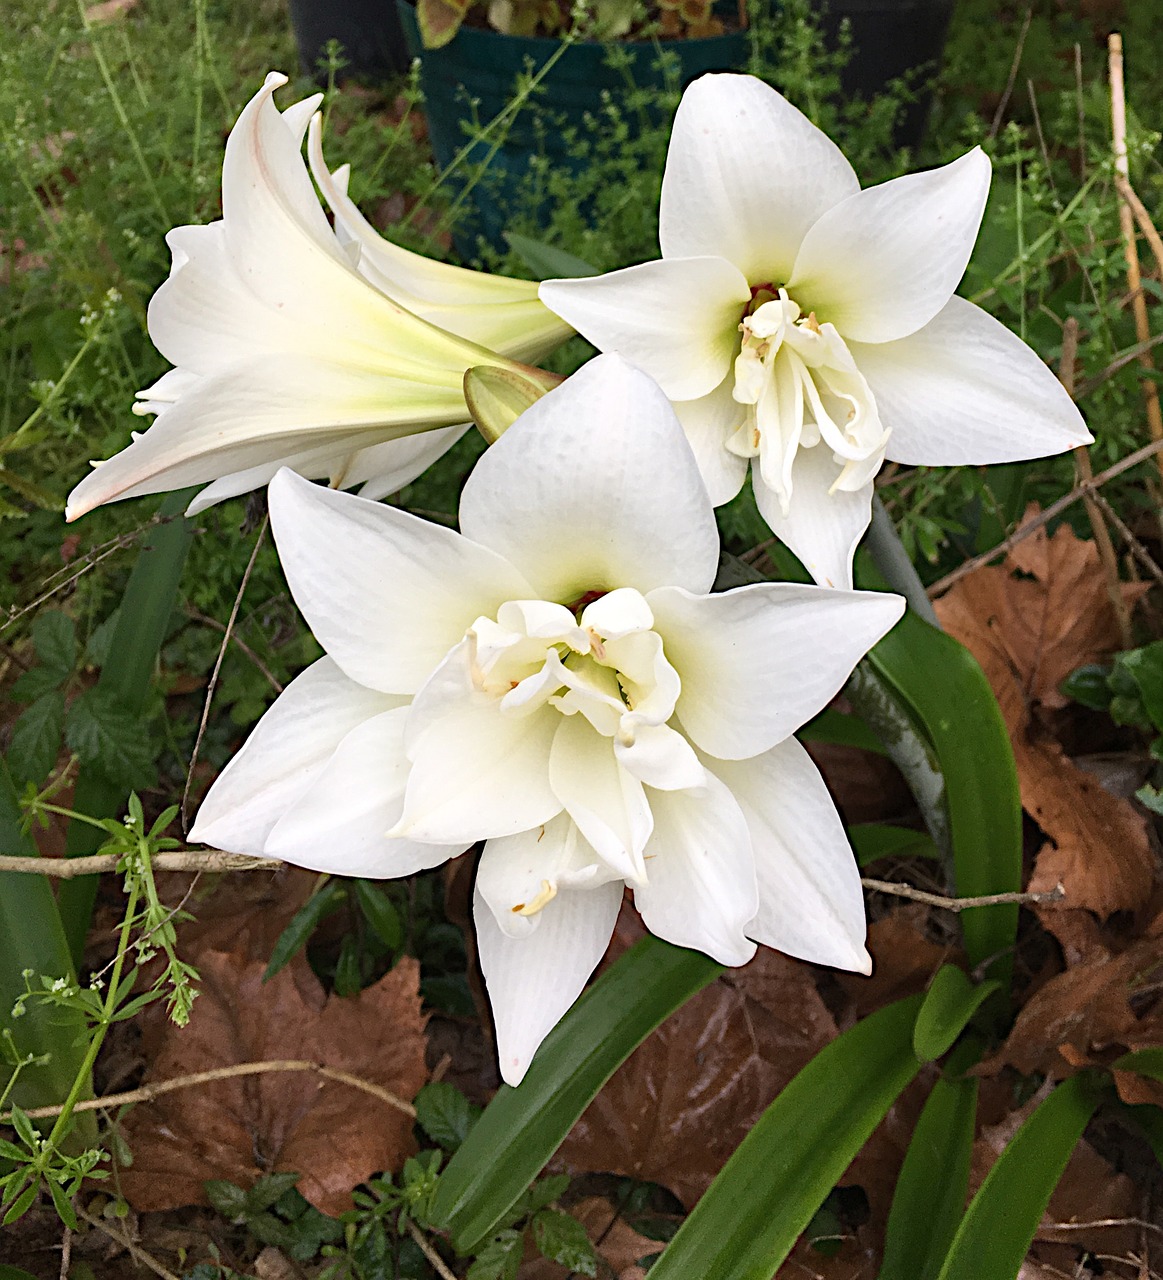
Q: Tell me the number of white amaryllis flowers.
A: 4